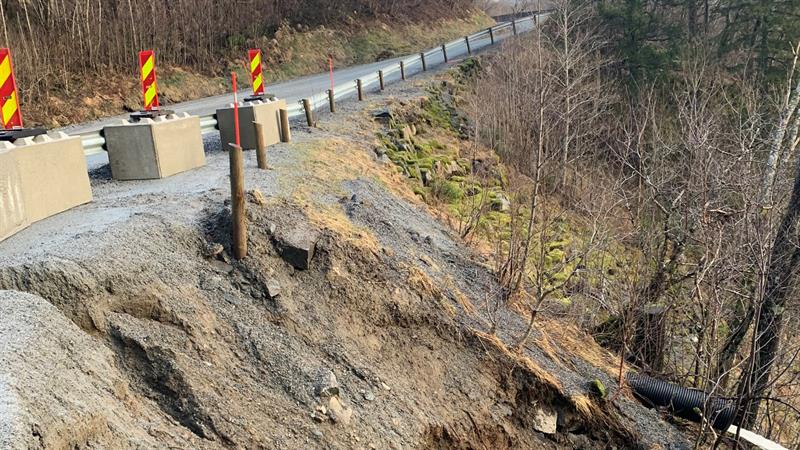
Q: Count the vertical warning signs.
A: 3